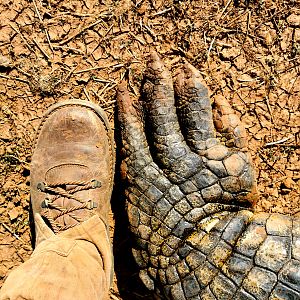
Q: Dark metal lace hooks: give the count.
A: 4